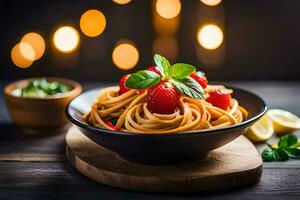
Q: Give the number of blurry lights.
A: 9